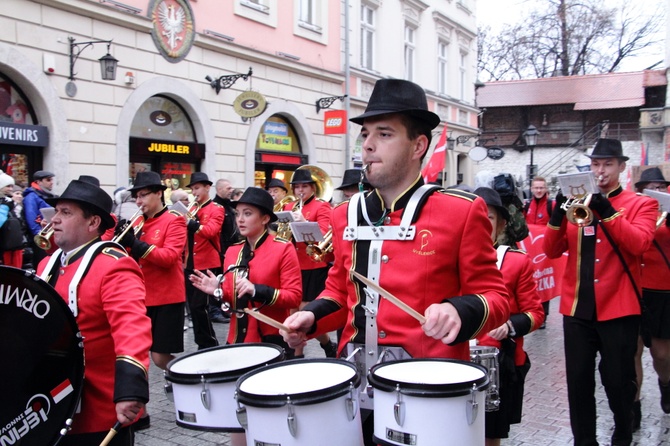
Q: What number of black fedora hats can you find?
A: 12